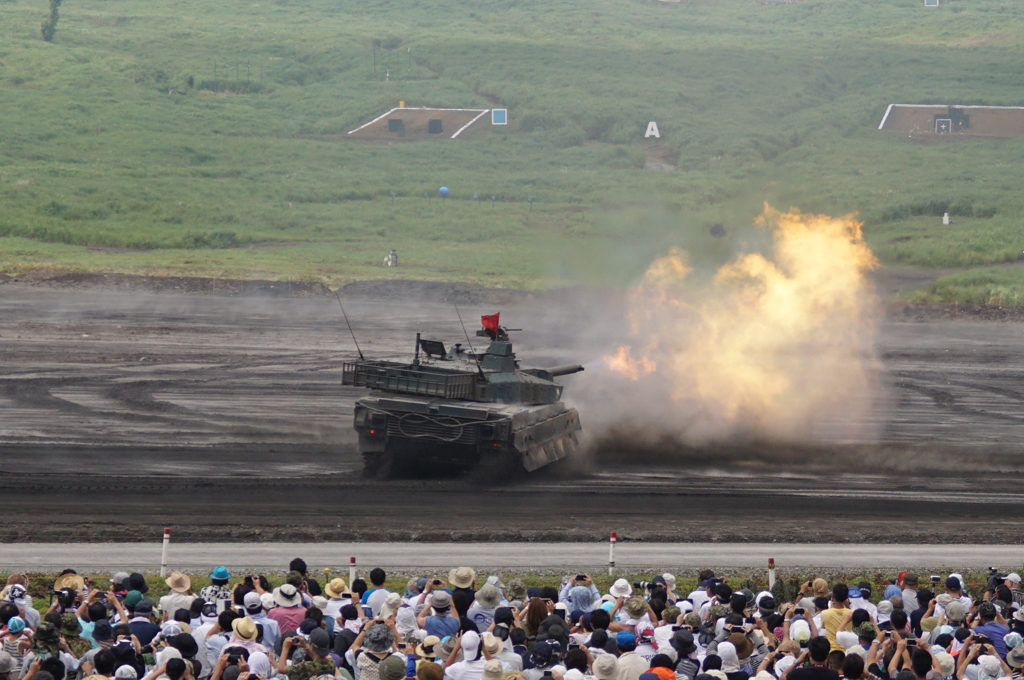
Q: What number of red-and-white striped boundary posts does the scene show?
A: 4